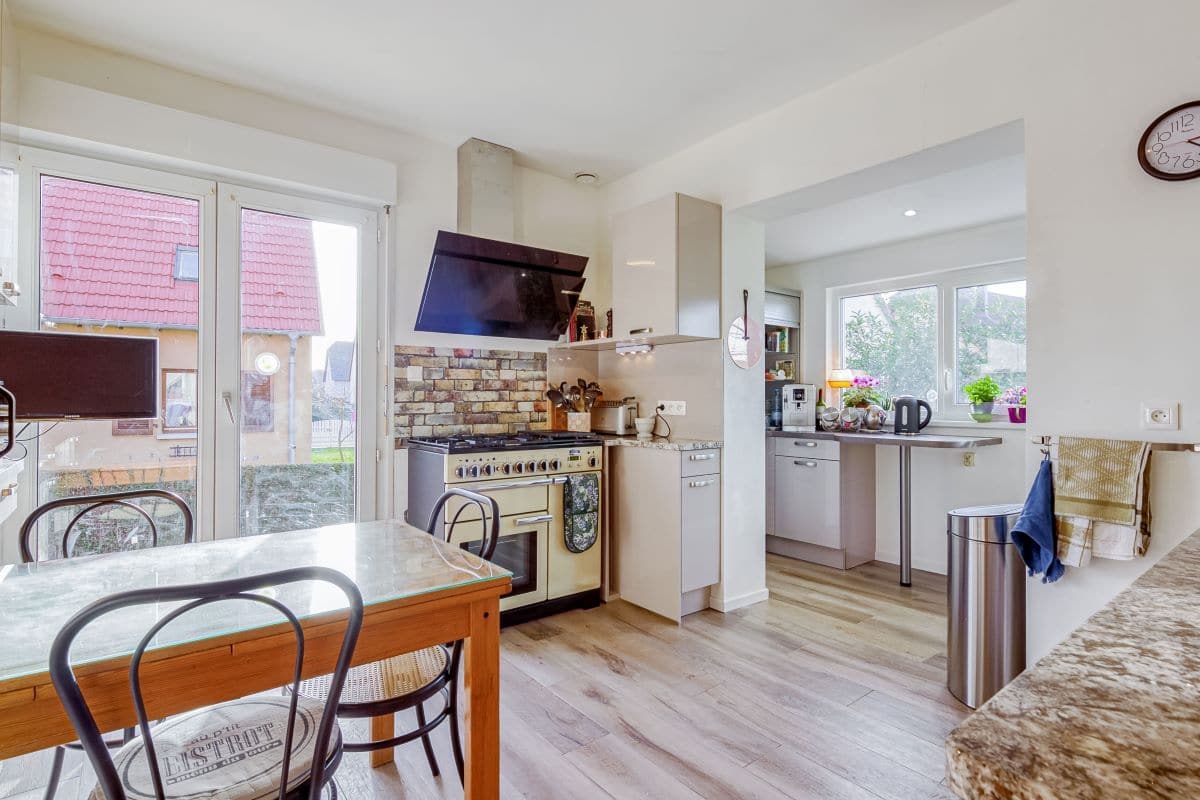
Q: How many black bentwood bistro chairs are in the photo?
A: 3